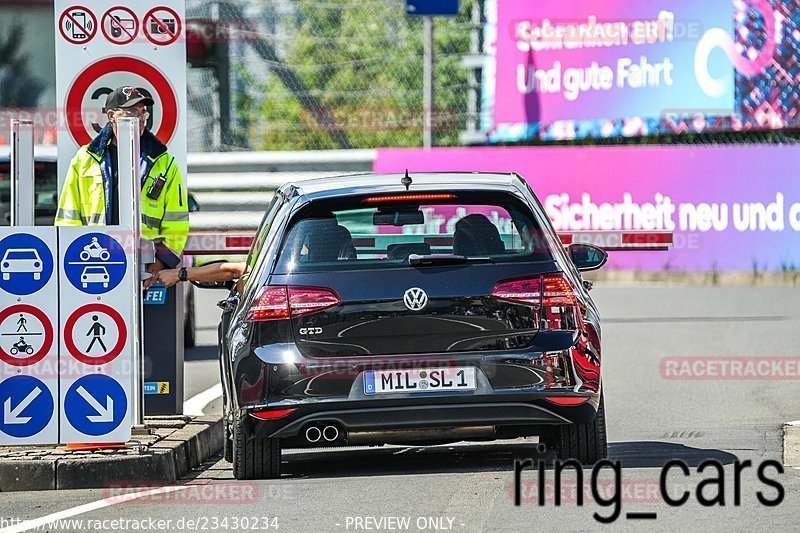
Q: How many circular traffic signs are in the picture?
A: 10